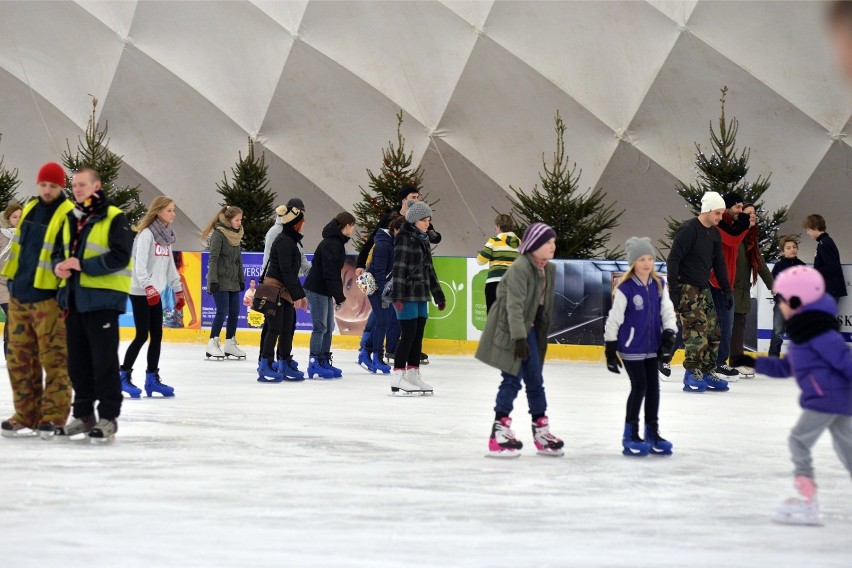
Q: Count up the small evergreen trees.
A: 6